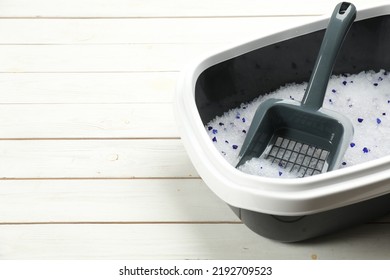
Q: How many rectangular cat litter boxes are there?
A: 1